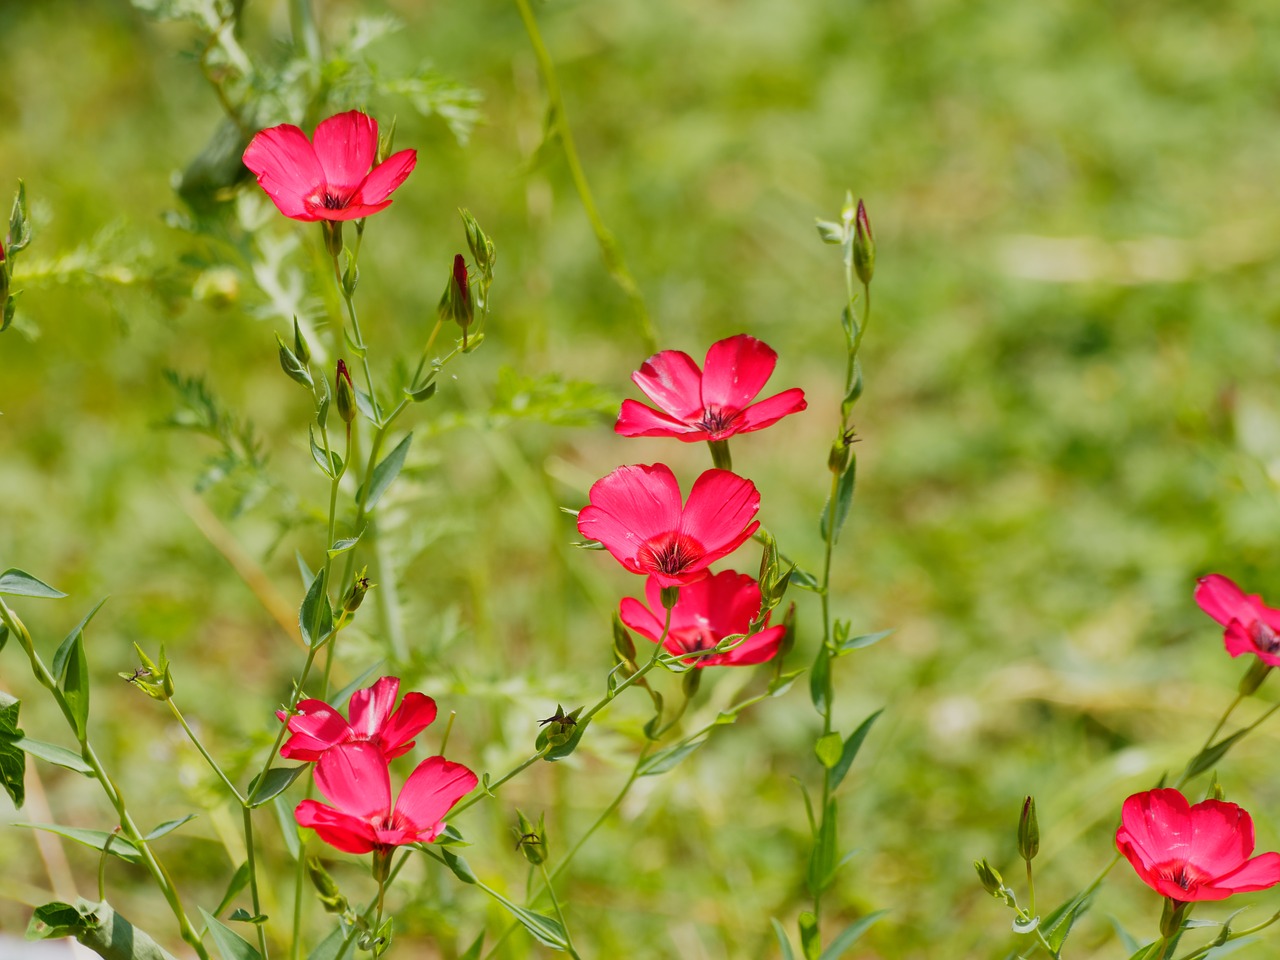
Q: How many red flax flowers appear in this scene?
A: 8